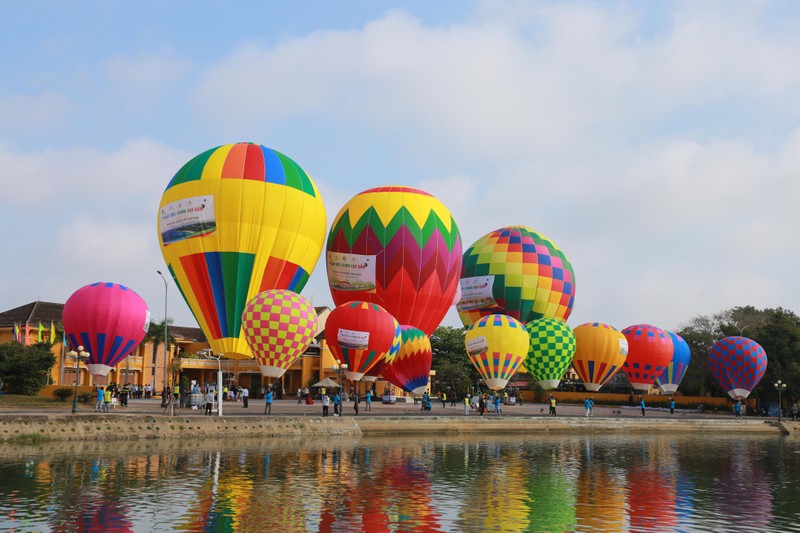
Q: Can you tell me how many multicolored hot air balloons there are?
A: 14